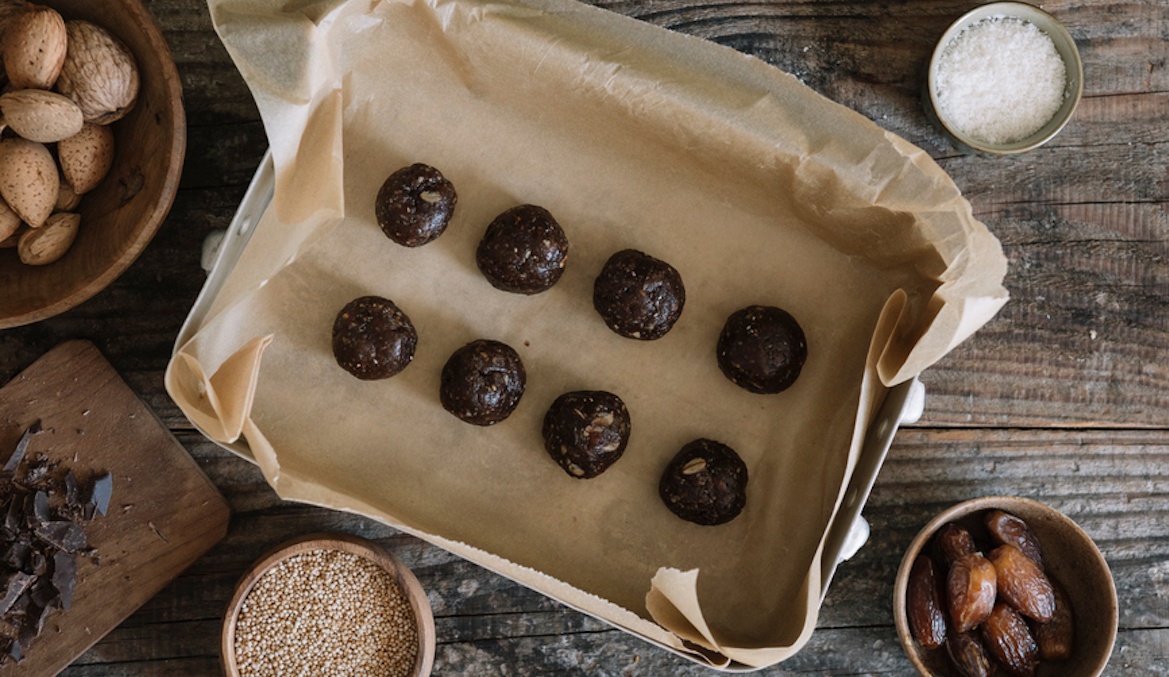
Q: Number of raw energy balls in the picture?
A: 8